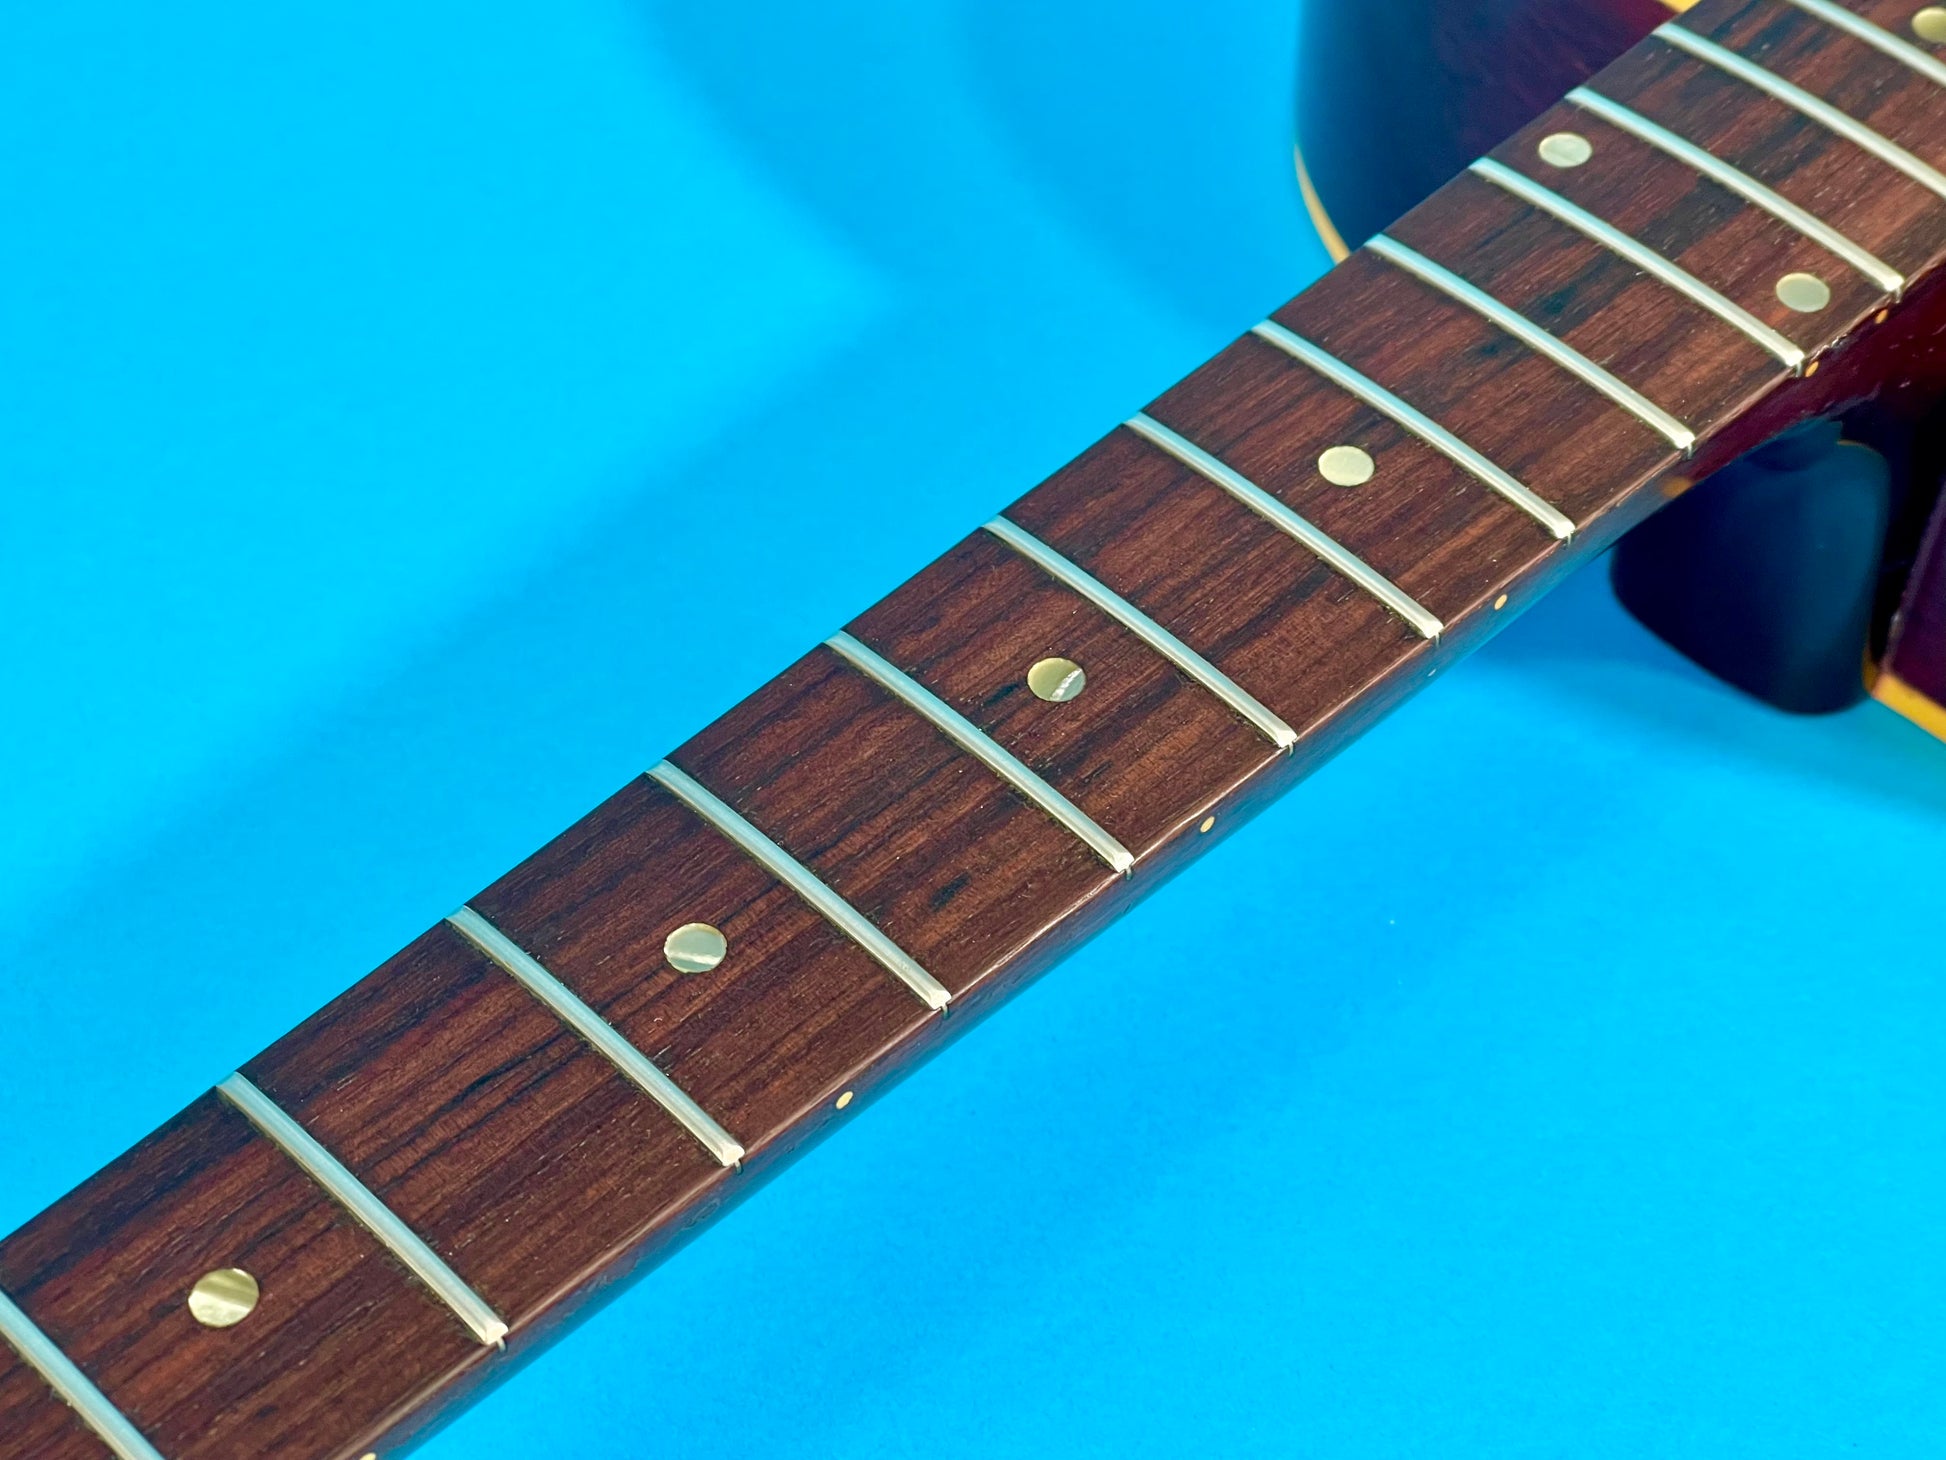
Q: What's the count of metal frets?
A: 13